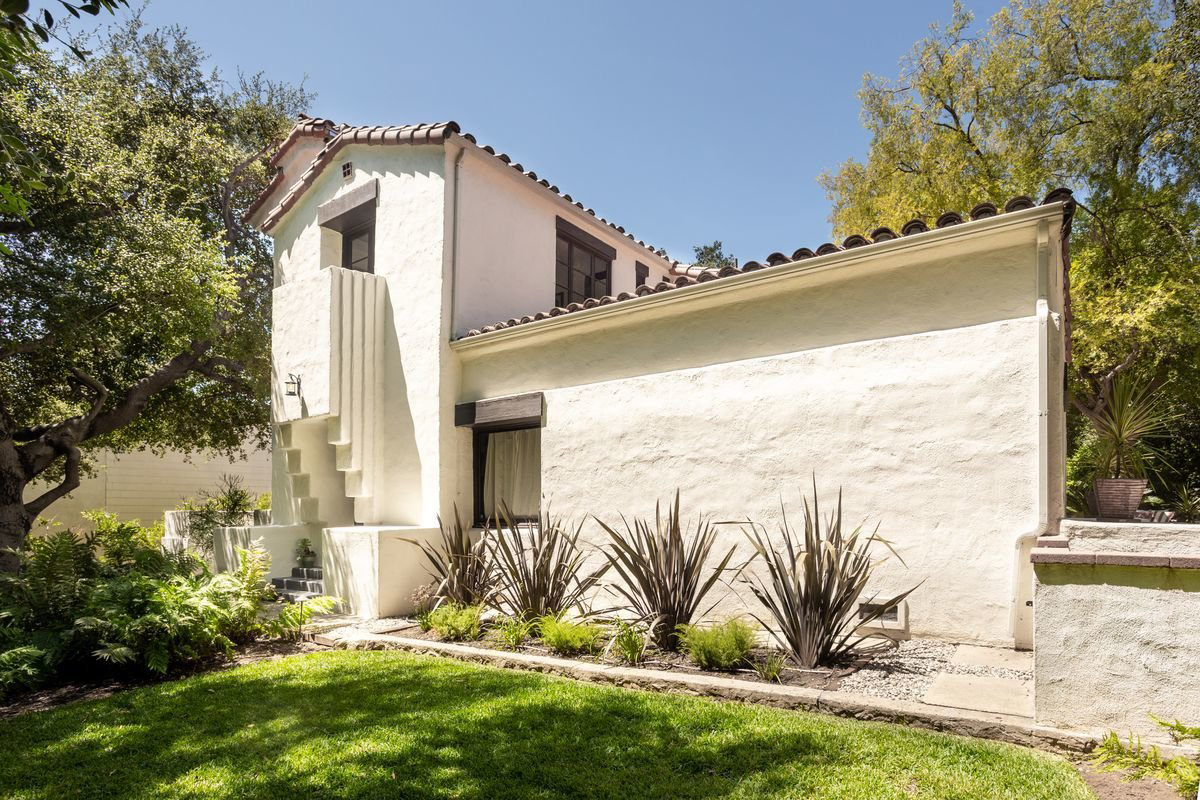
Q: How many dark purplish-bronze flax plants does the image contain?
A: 4